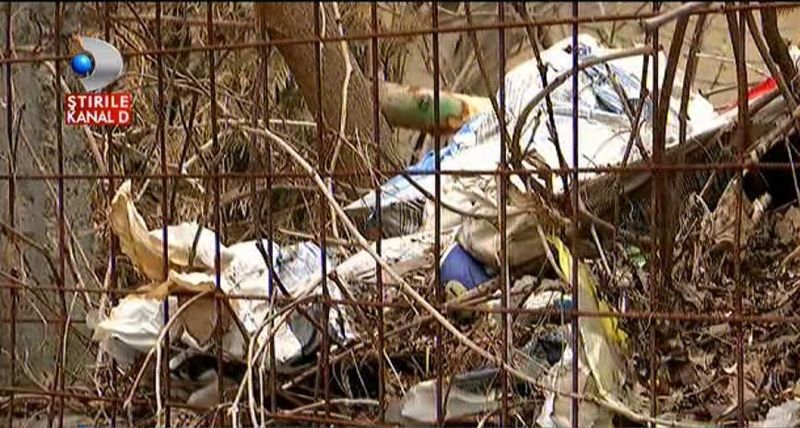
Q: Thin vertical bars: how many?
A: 13